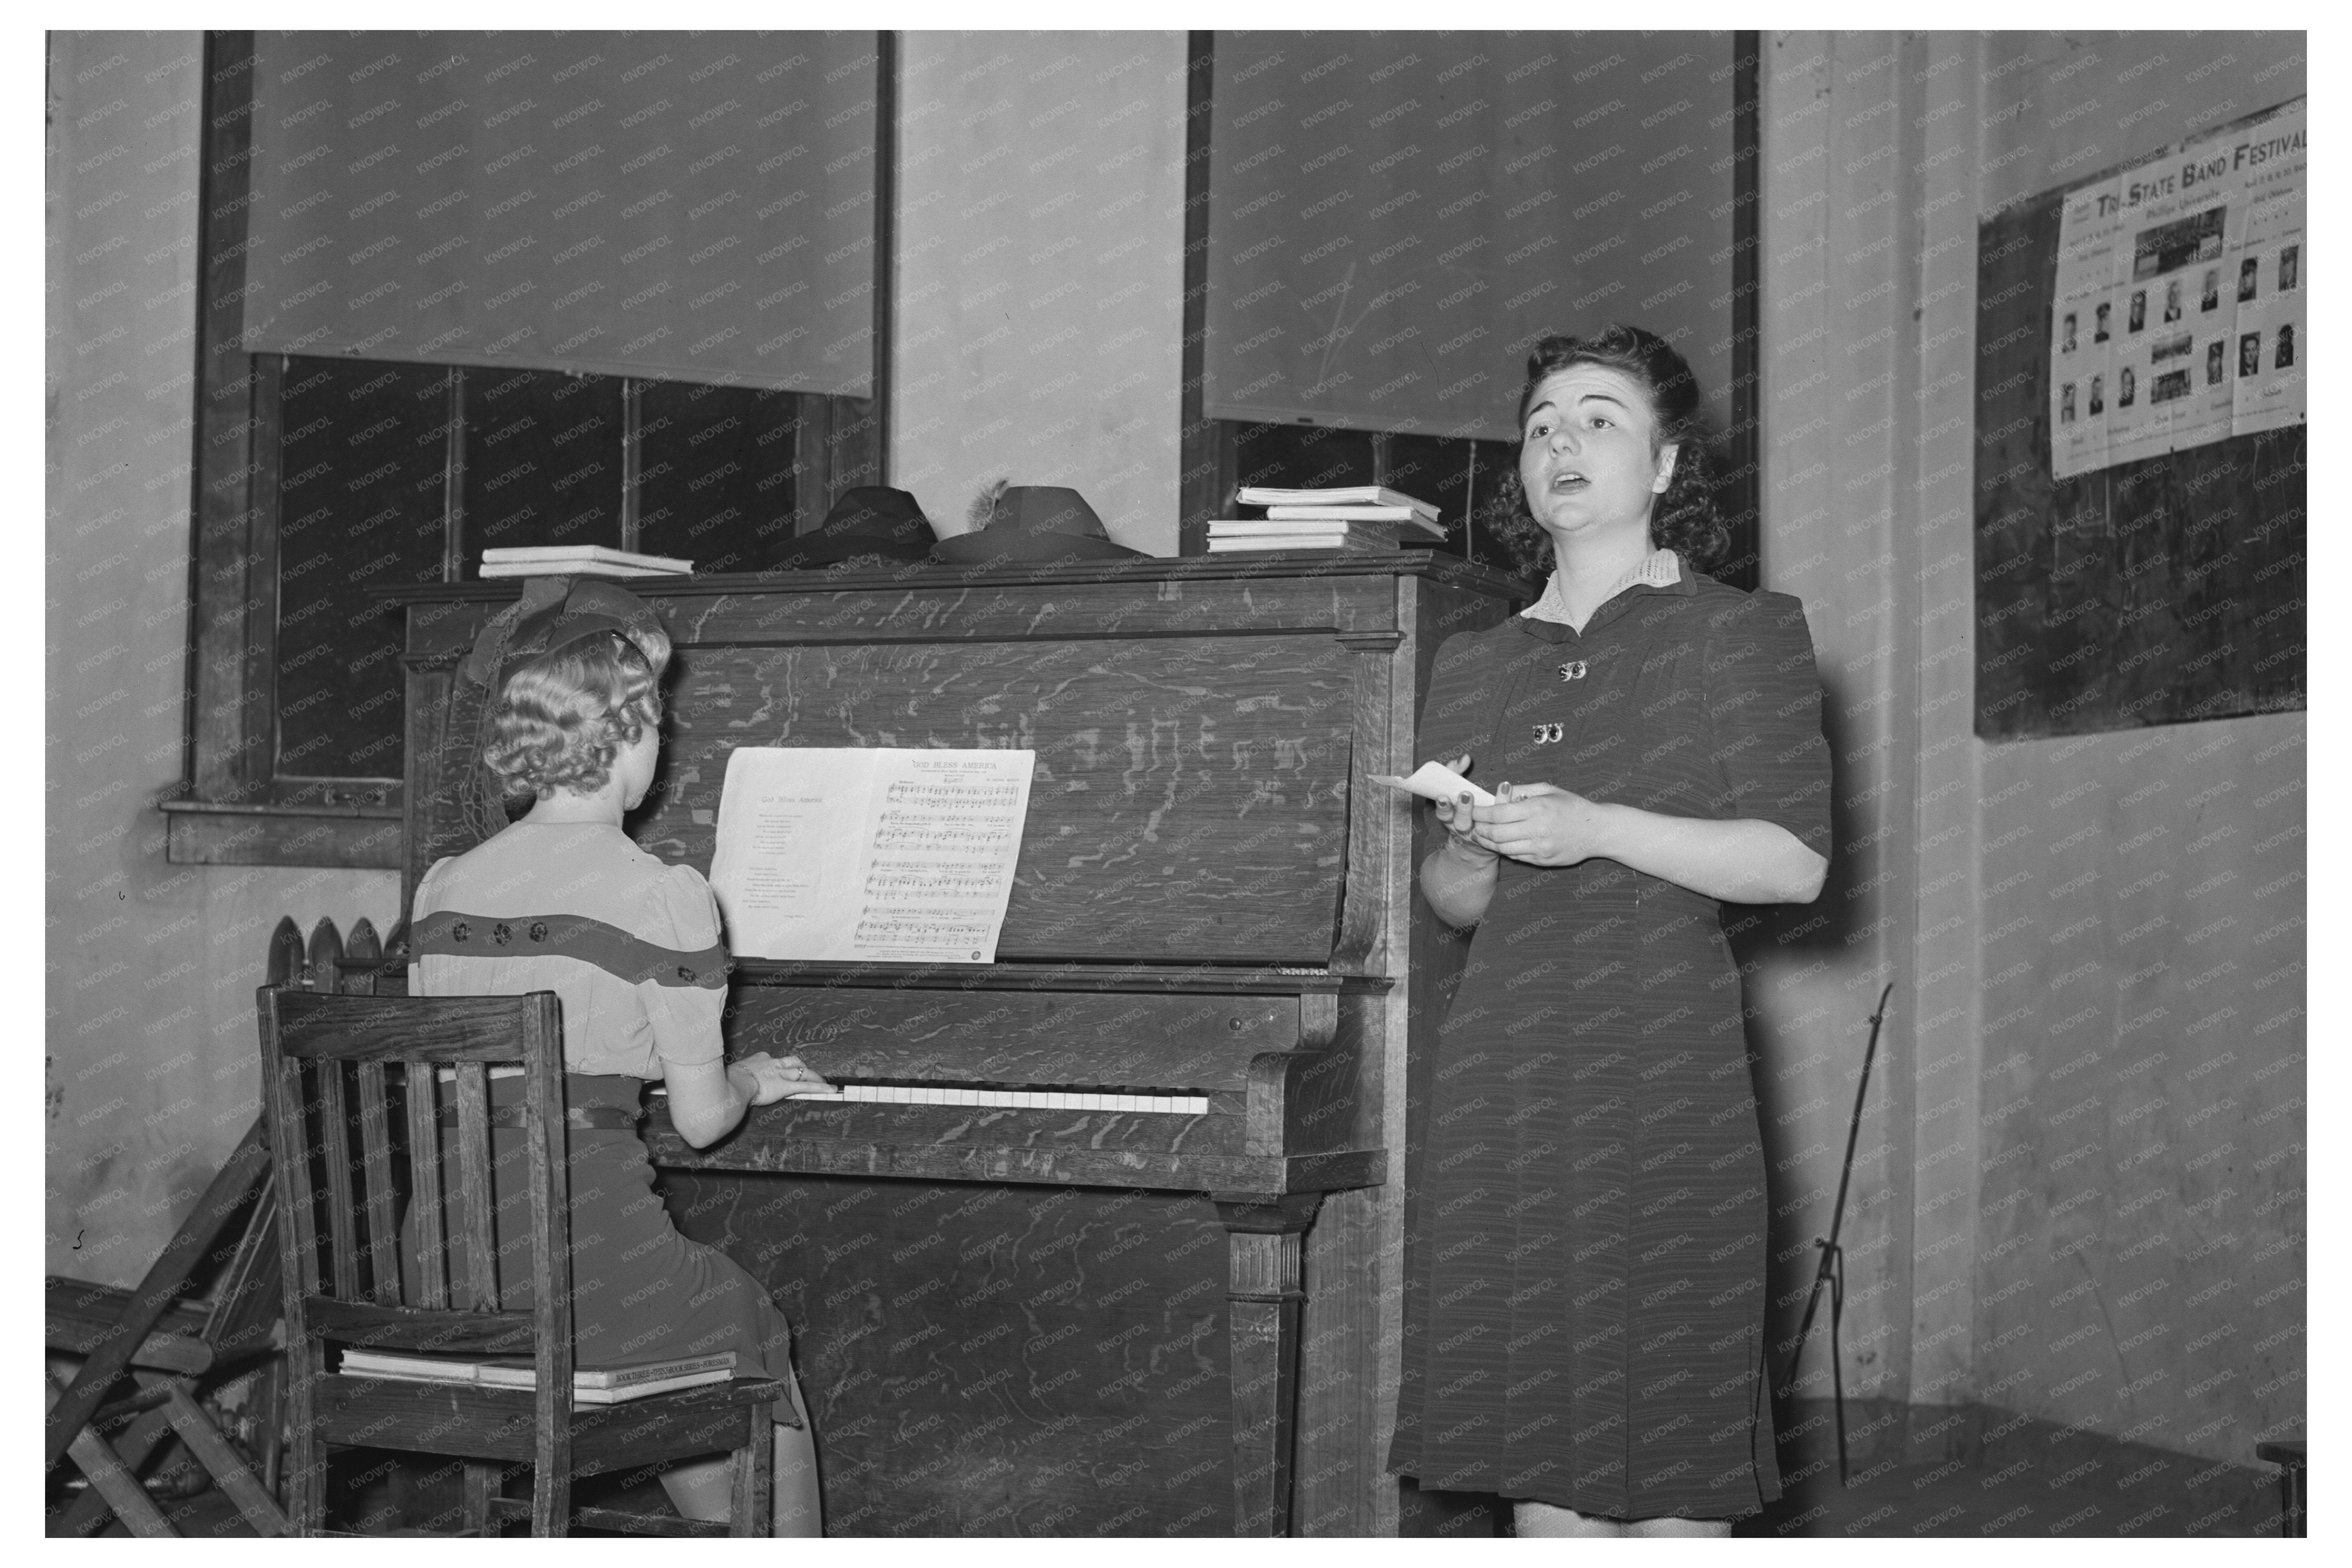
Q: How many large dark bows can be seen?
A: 1